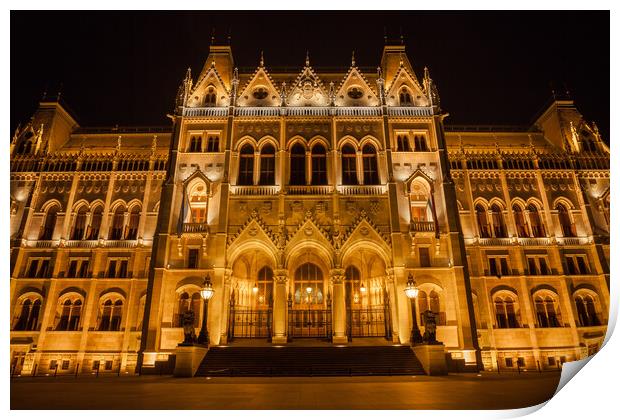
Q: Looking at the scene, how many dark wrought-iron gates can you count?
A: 3